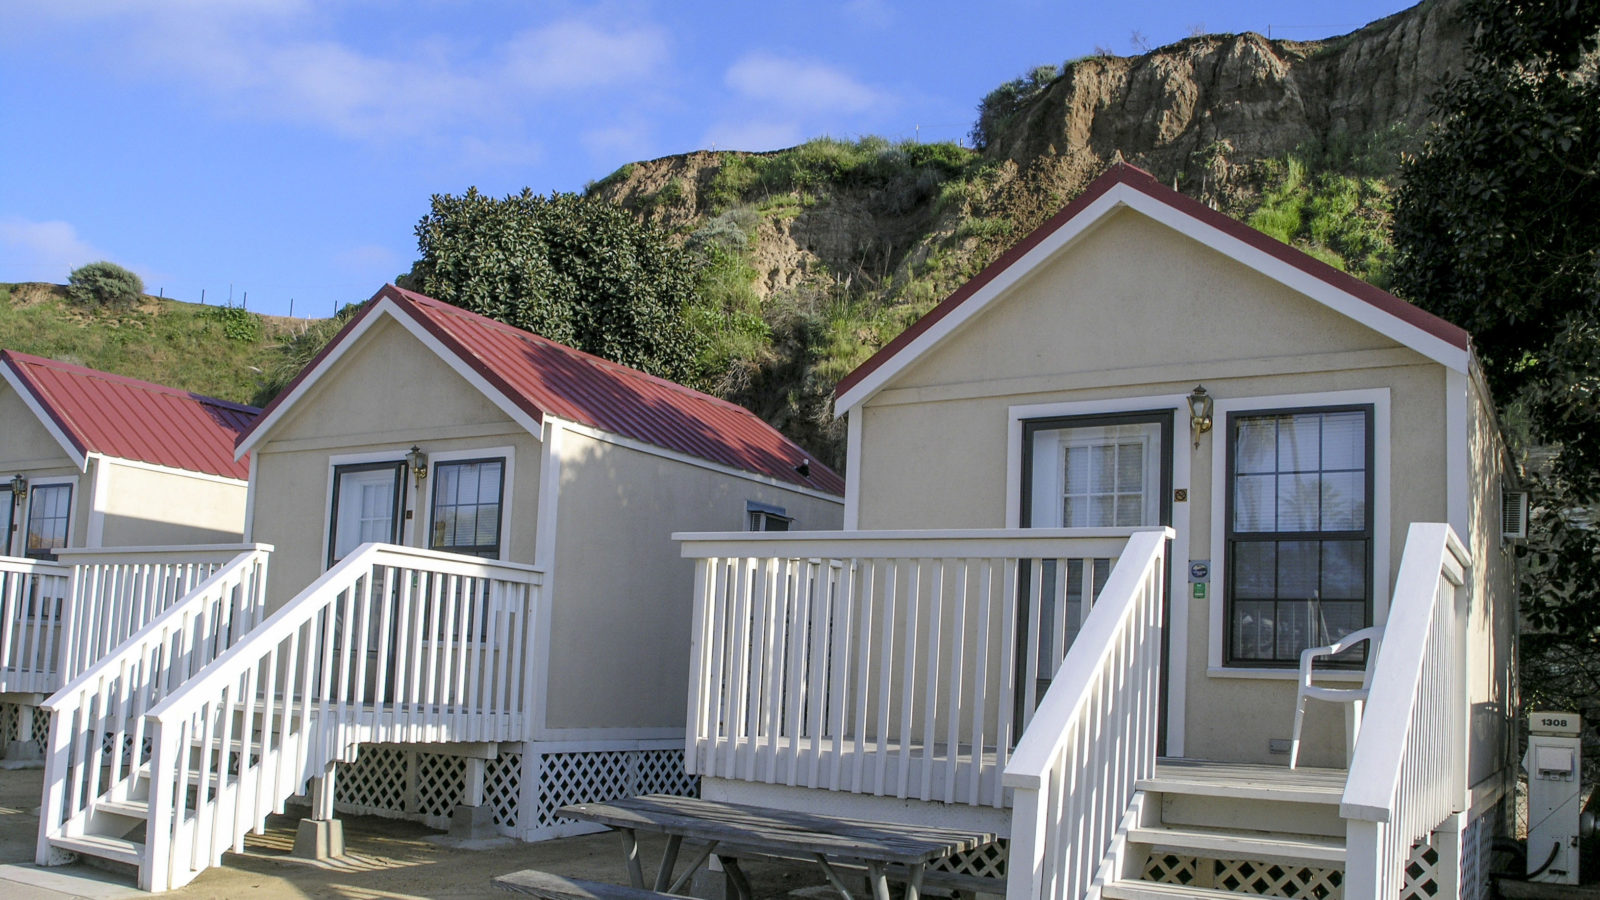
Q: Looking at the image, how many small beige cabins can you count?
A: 3